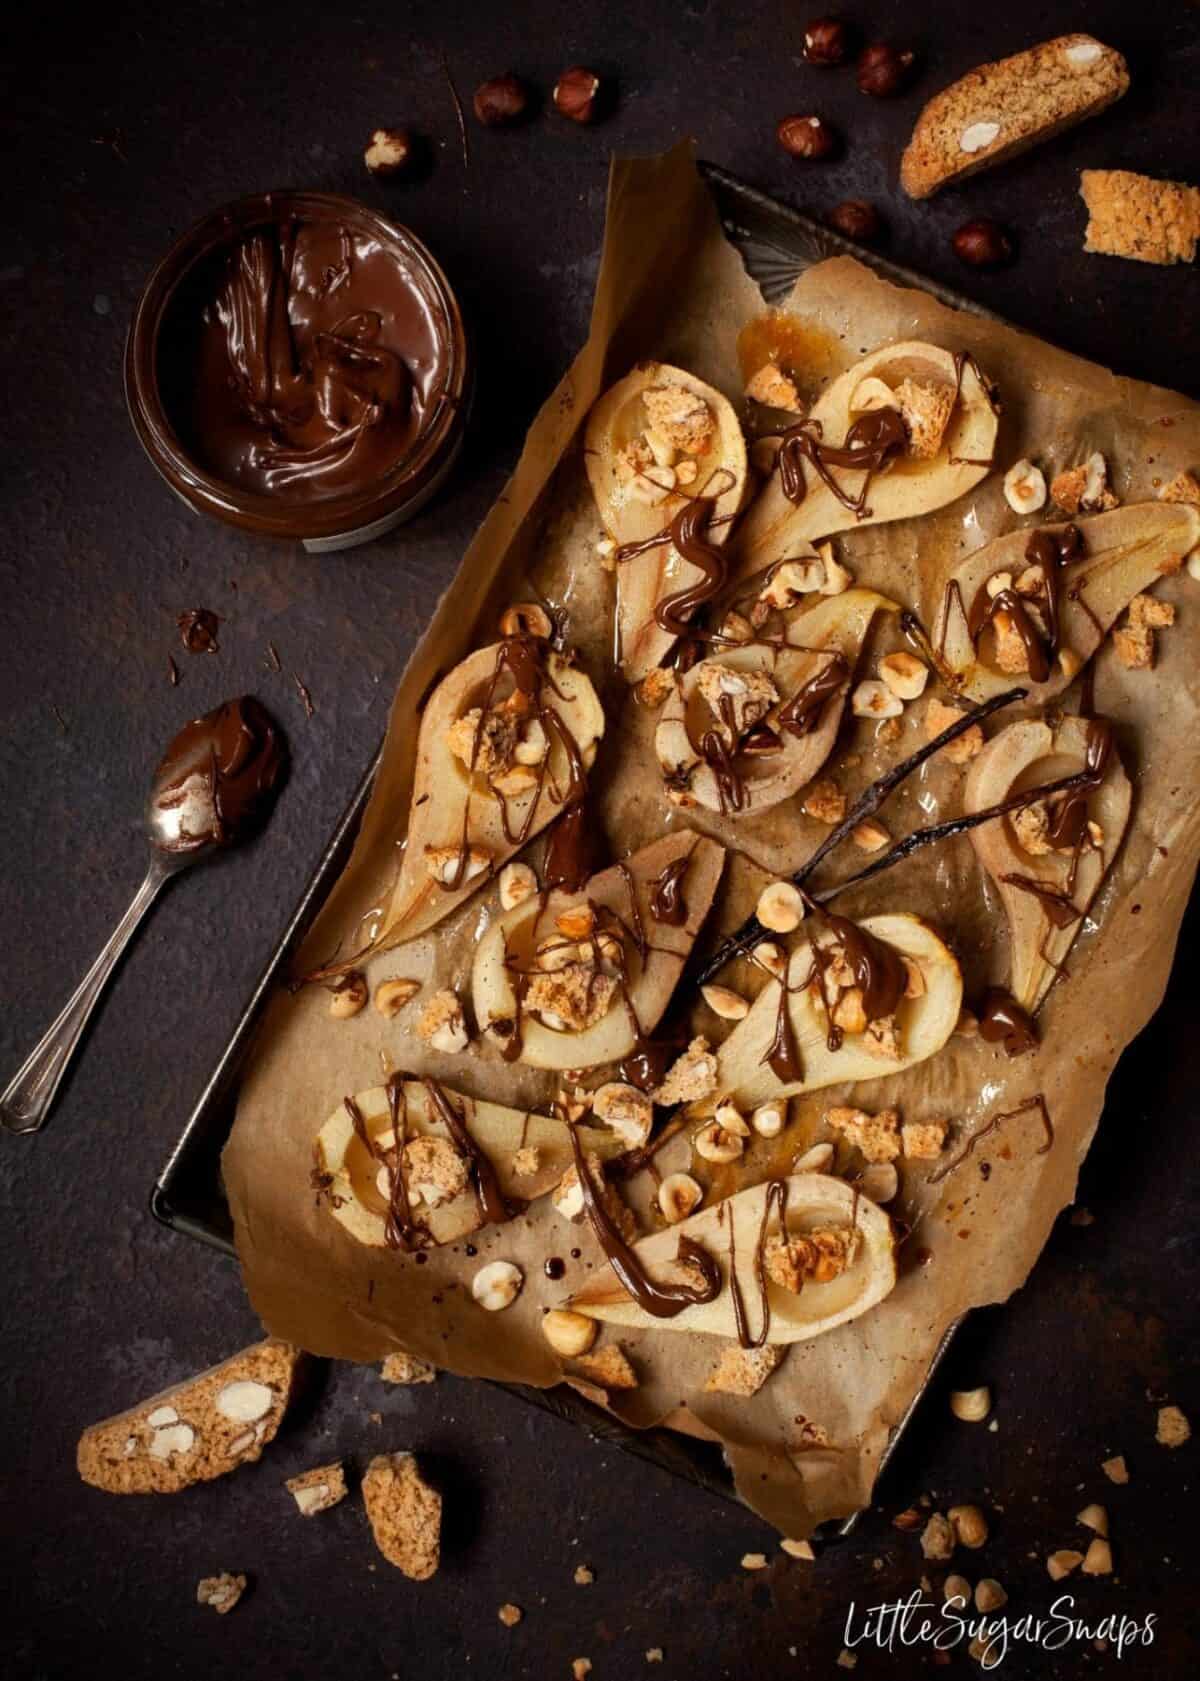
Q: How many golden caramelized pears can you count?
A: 10